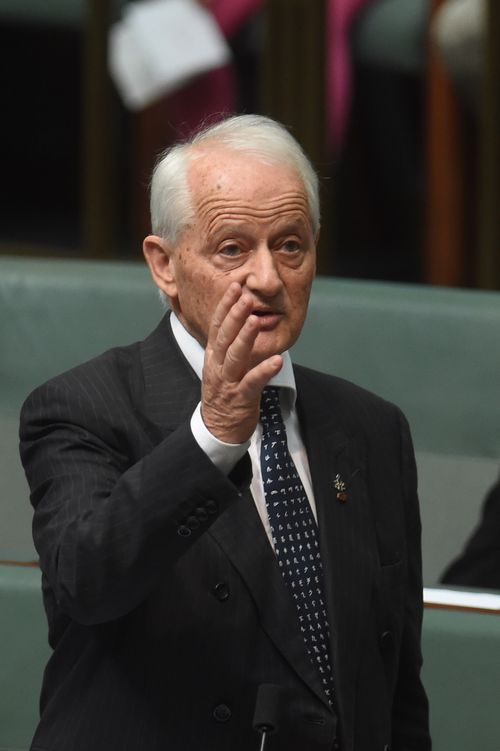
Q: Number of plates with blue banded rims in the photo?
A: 0